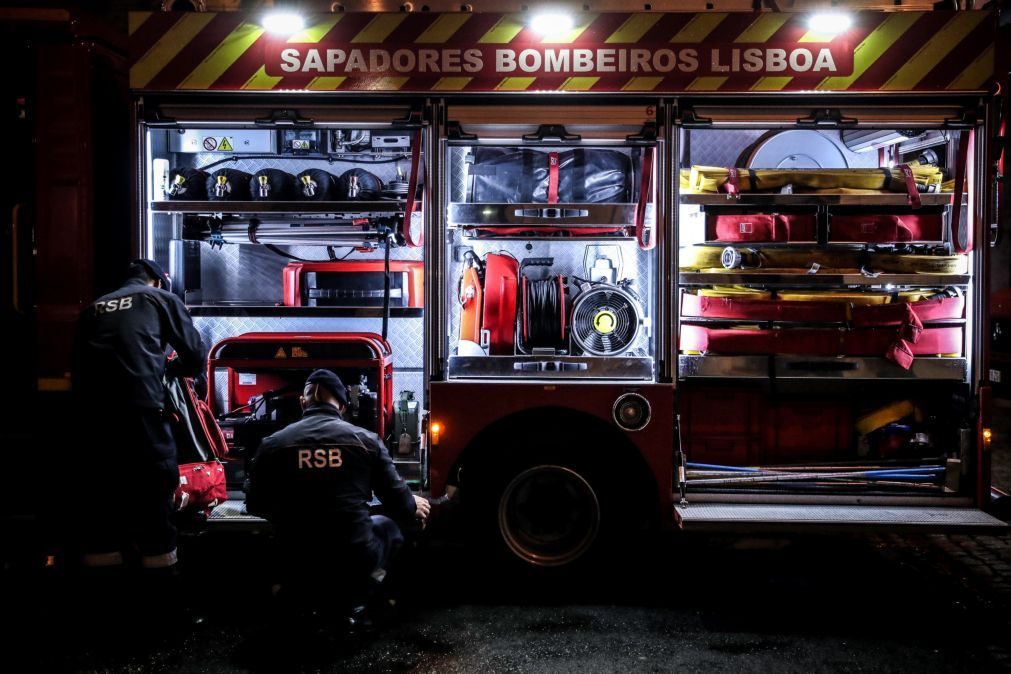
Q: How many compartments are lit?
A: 3